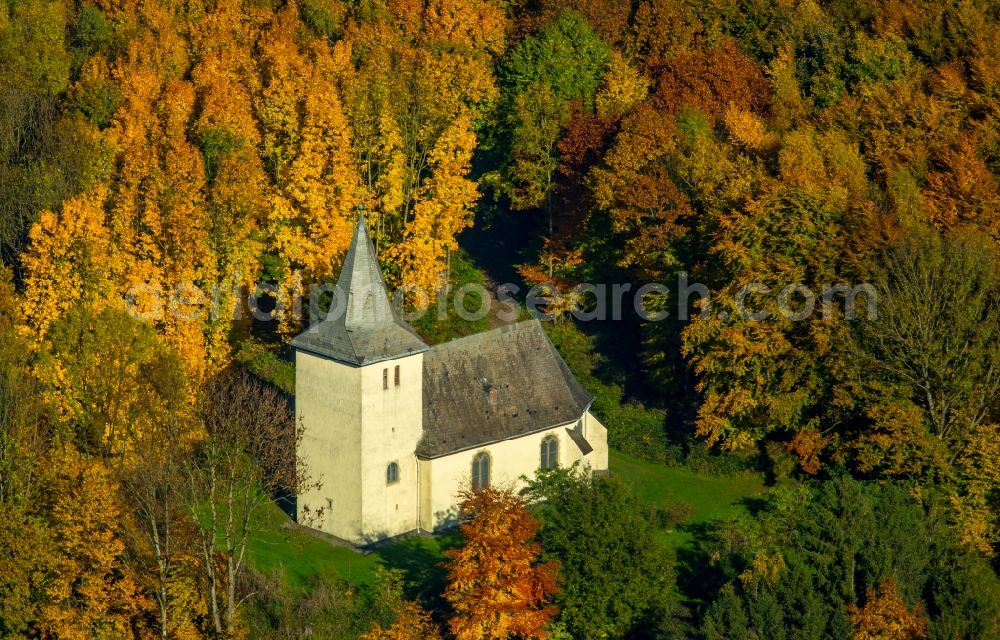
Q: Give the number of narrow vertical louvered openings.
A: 2